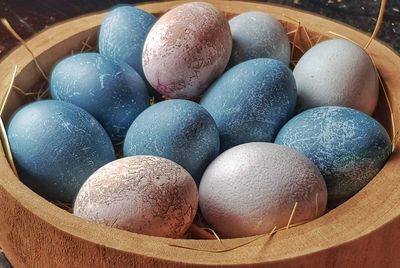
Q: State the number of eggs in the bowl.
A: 11